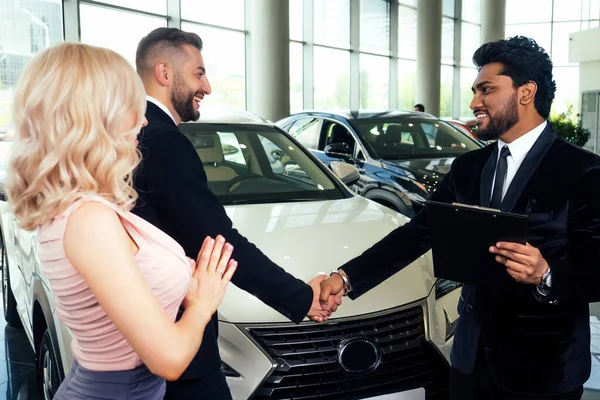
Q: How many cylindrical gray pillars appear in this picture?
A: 3